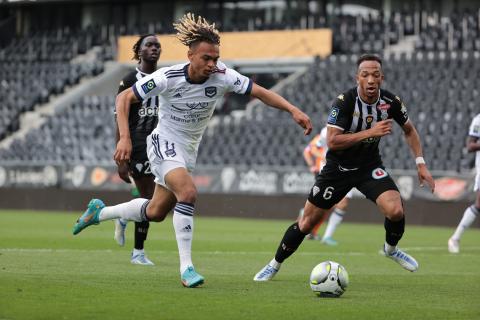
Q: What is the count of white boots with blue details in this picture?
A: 4